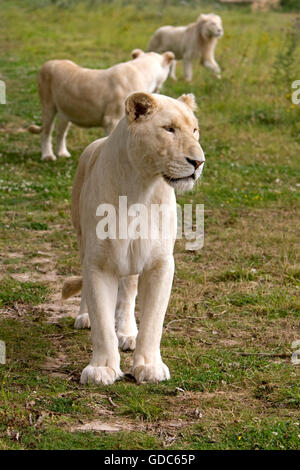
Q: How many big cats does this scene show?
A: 3